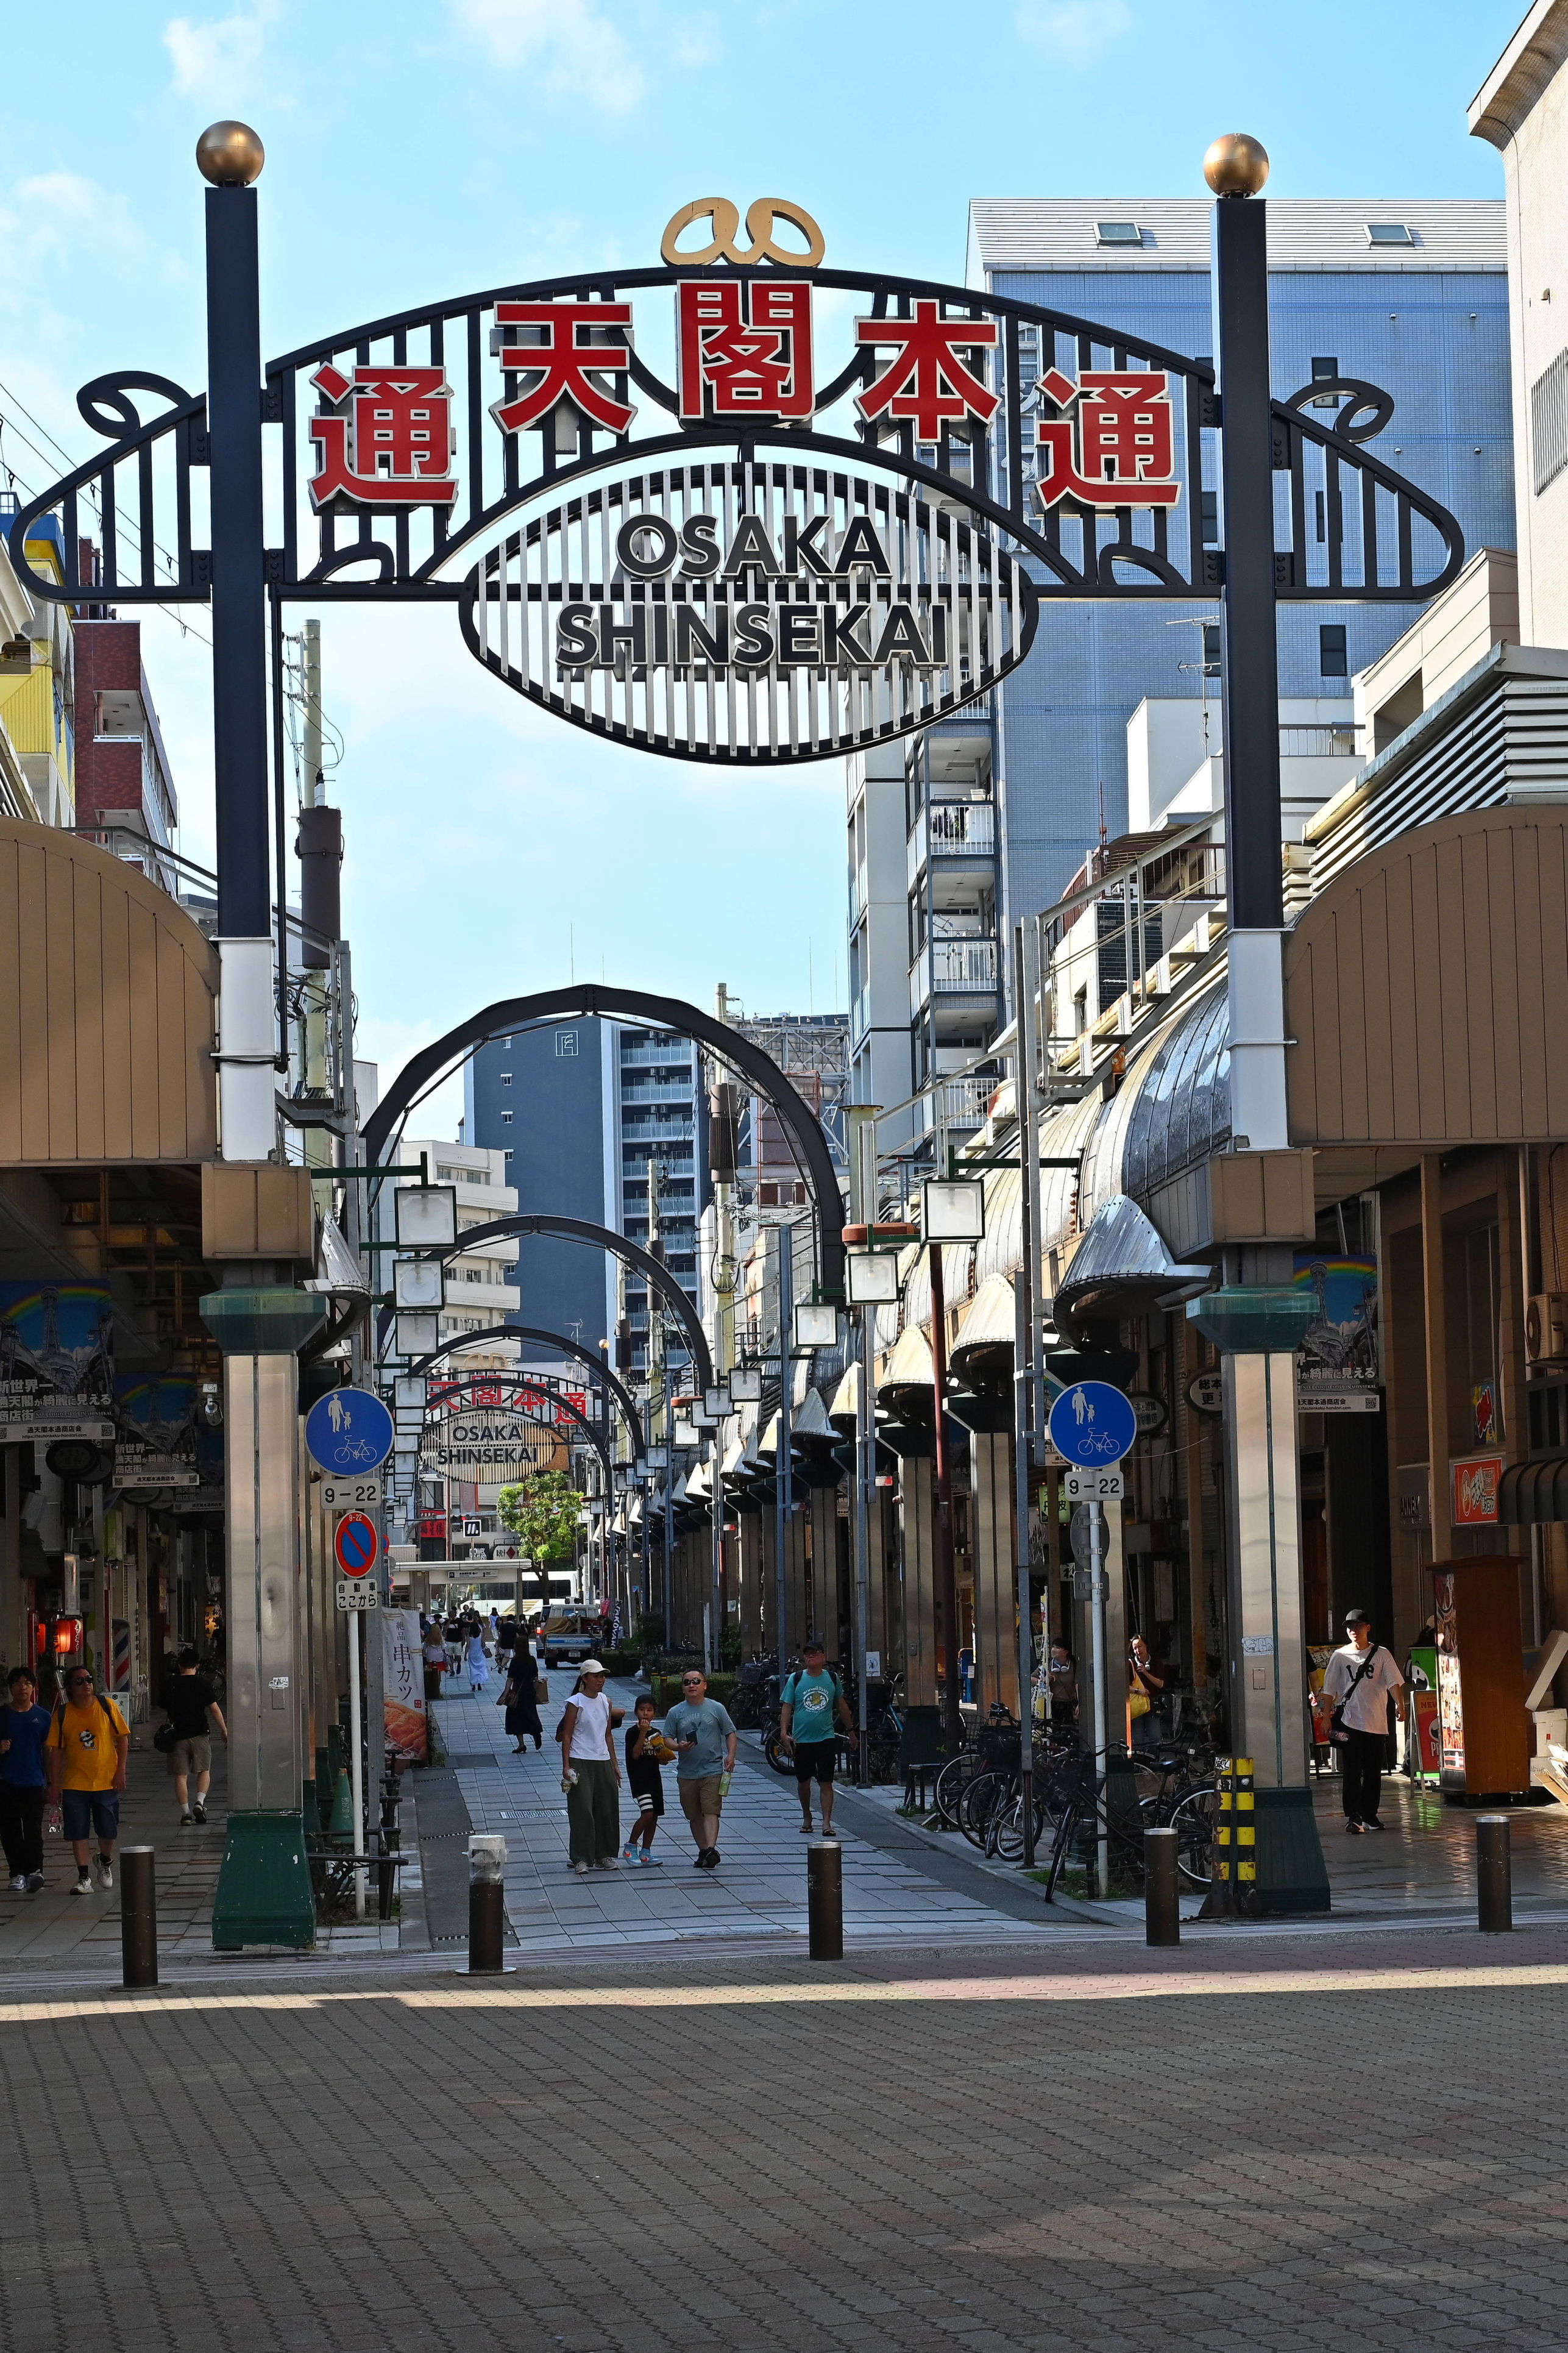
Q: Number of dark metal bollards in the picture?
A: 5